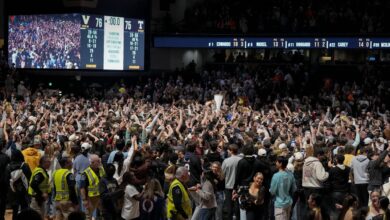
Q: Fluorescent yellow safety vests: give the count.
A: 4